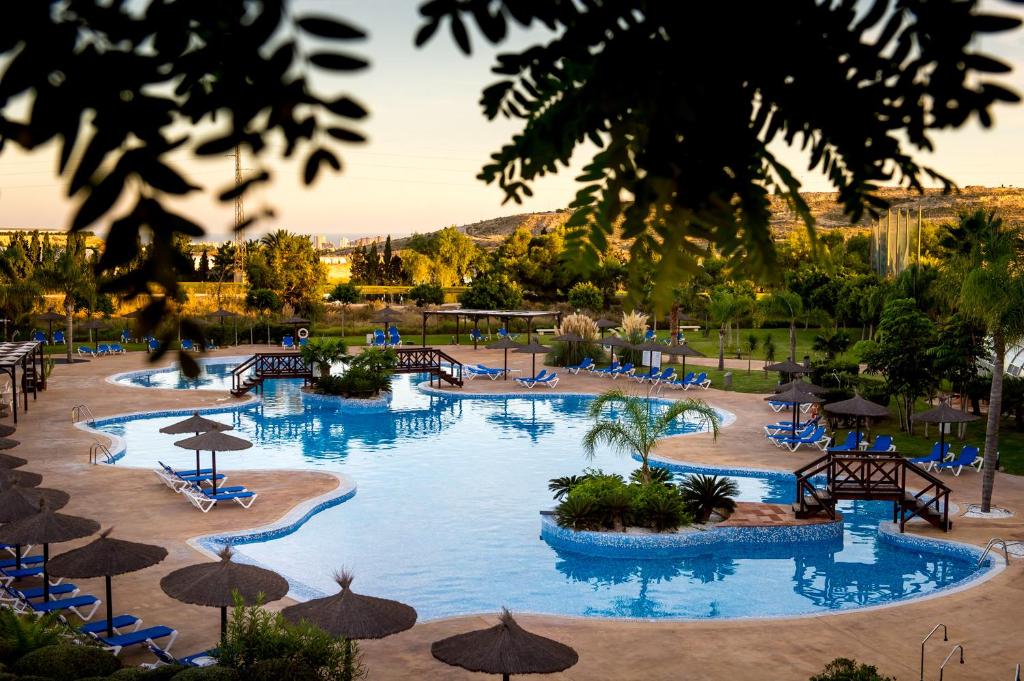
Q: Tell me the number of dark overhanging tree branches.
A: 2